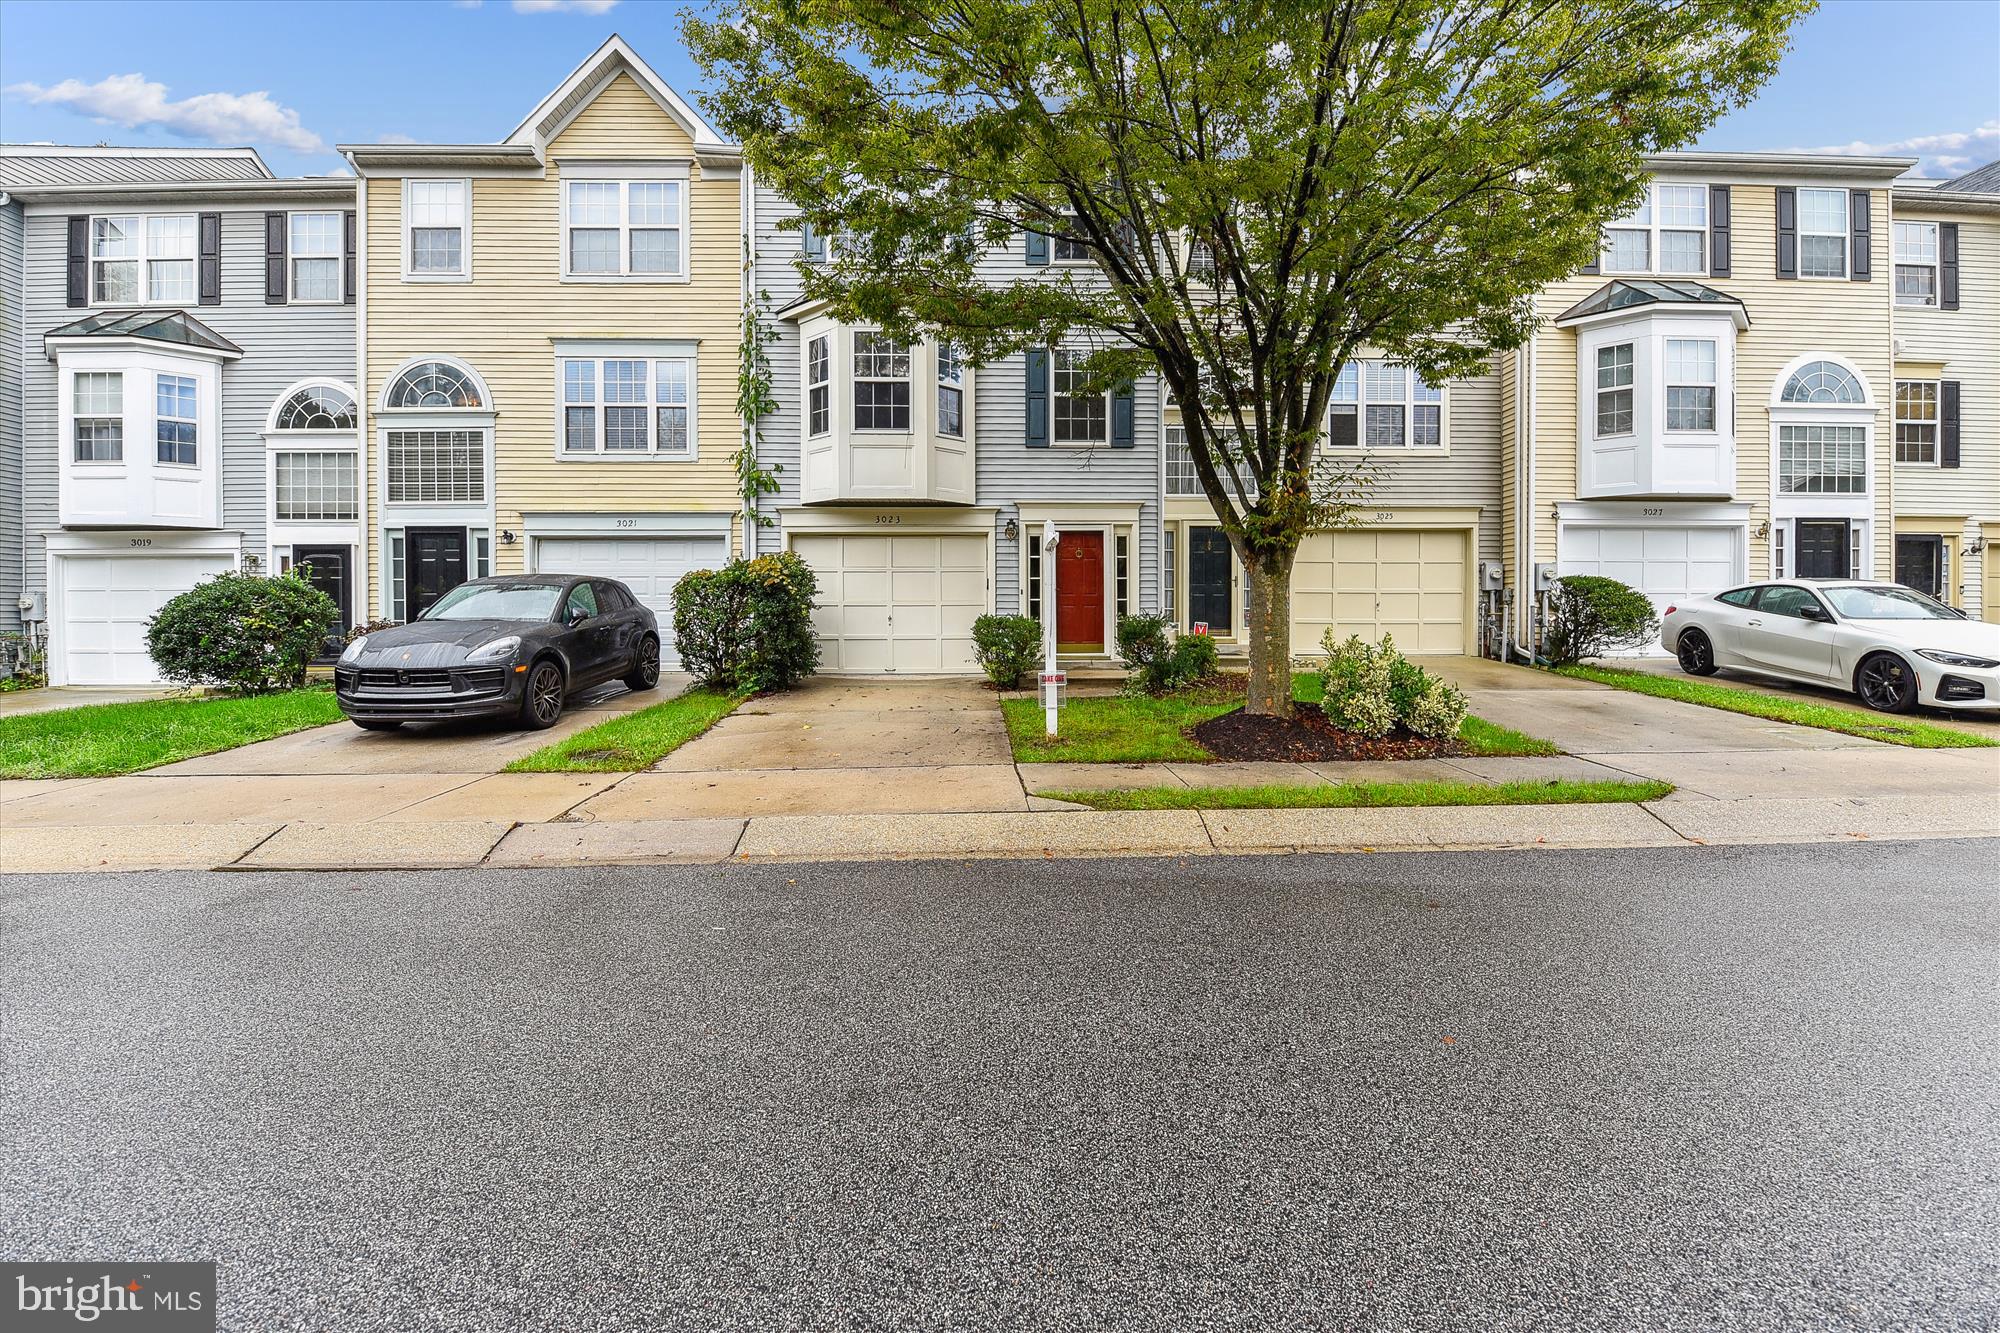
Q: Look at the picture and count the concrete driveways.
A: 5